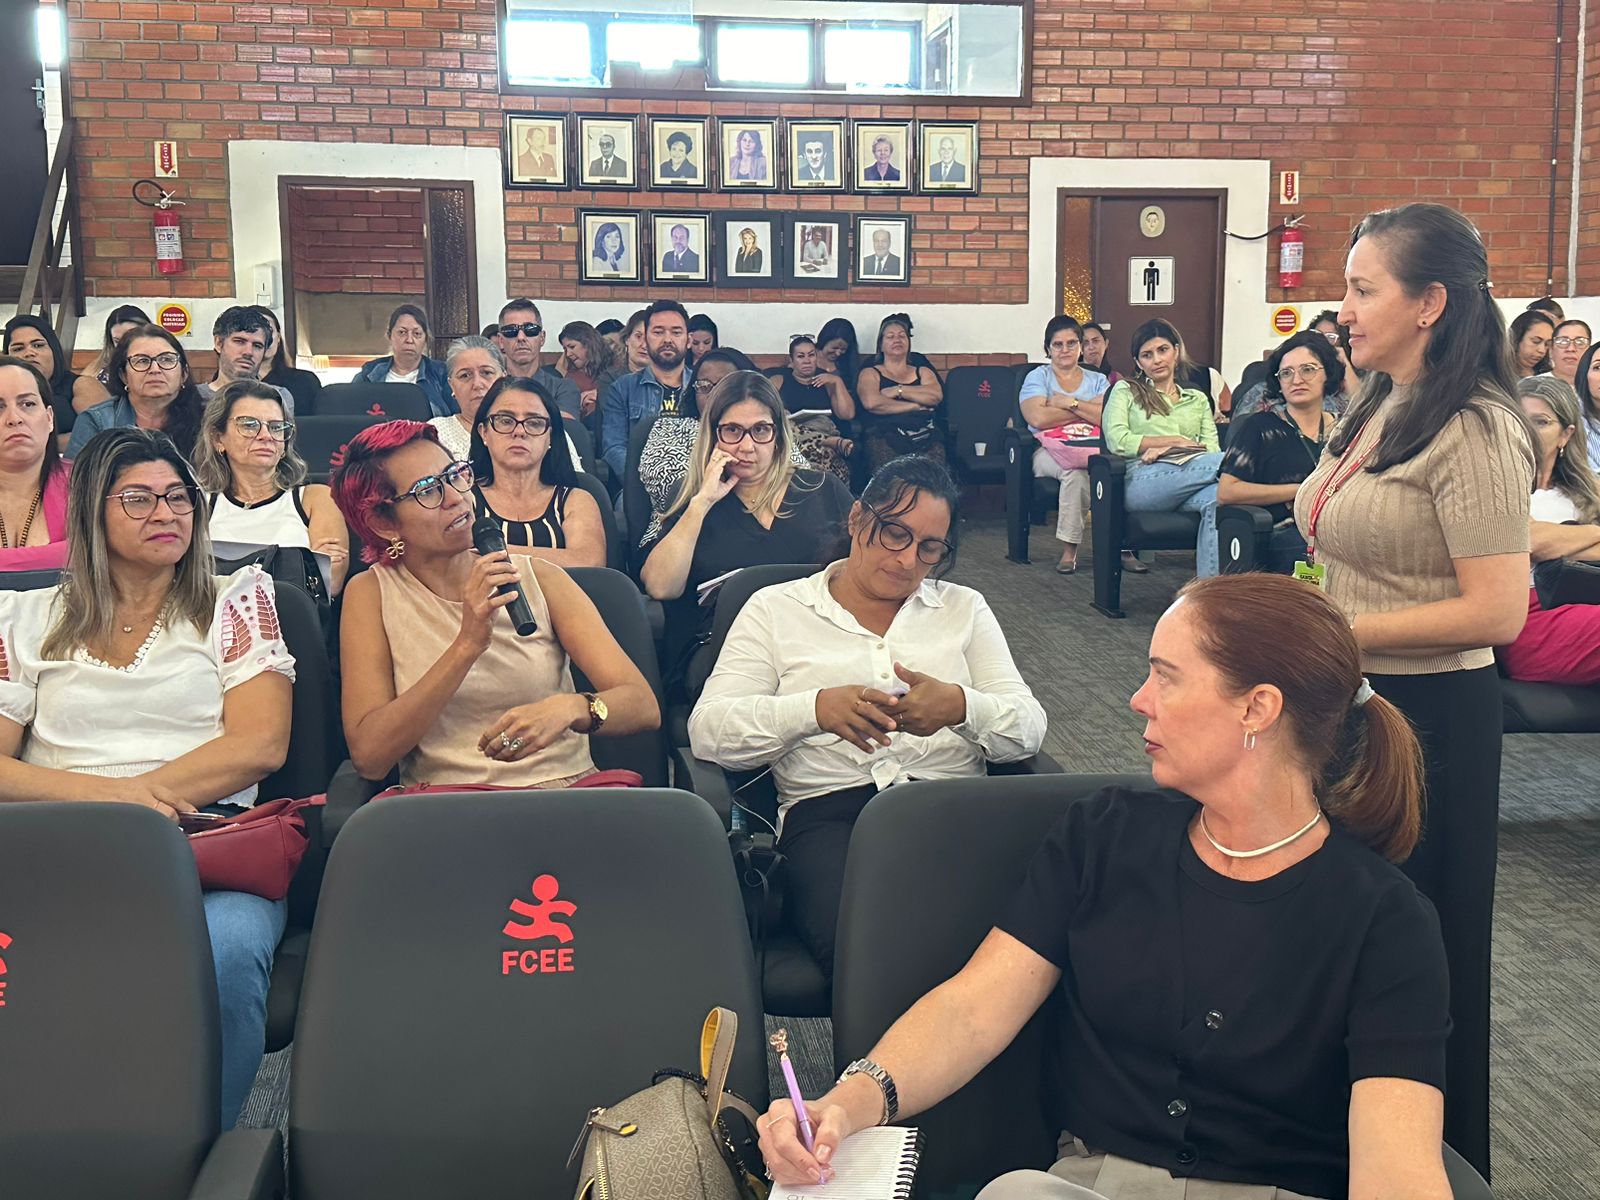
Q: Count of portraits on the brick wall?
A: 12